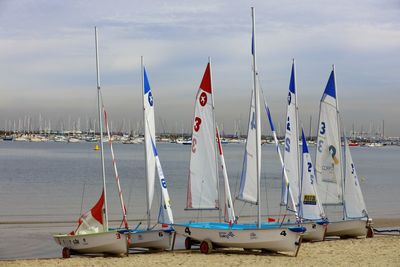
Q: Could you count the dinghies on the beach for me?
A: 6